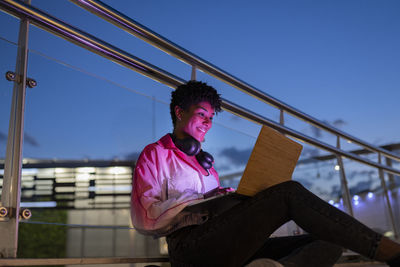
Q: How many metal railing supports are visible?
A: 5